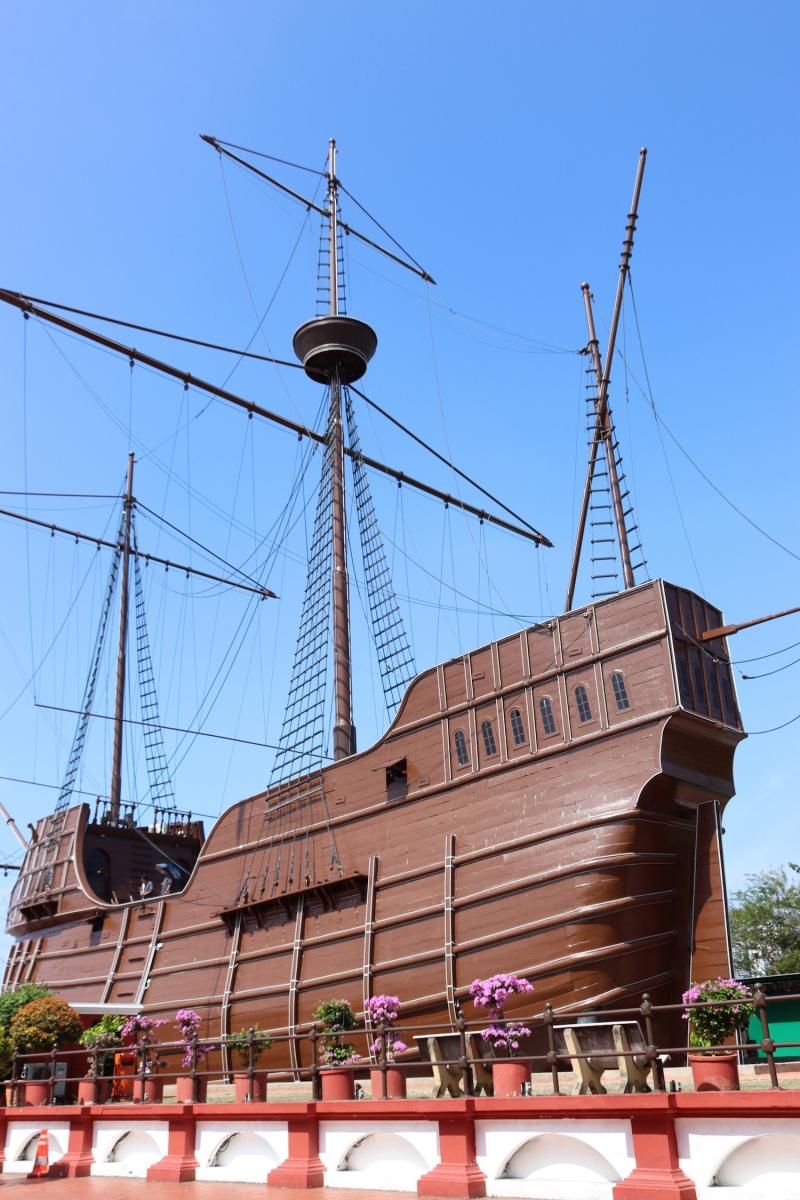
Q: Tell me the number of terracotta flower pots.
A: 10